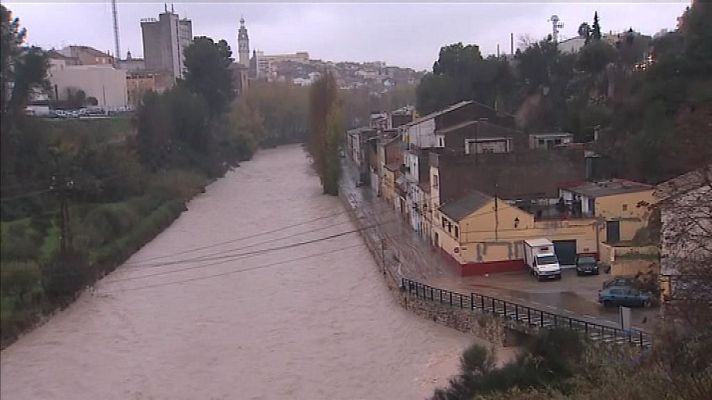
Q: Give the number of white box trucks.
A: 1